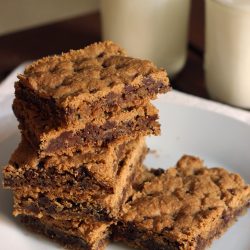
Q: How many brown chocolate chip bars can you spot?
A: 6